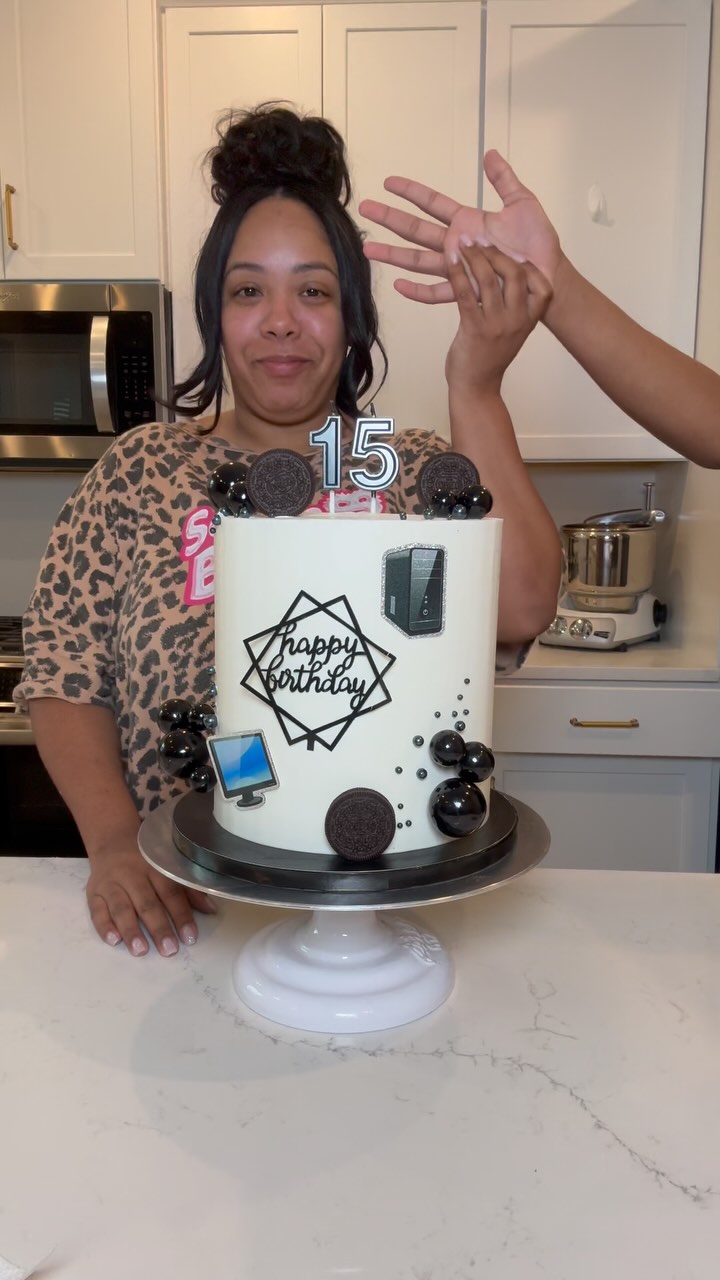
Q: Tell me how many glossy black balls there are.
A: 11